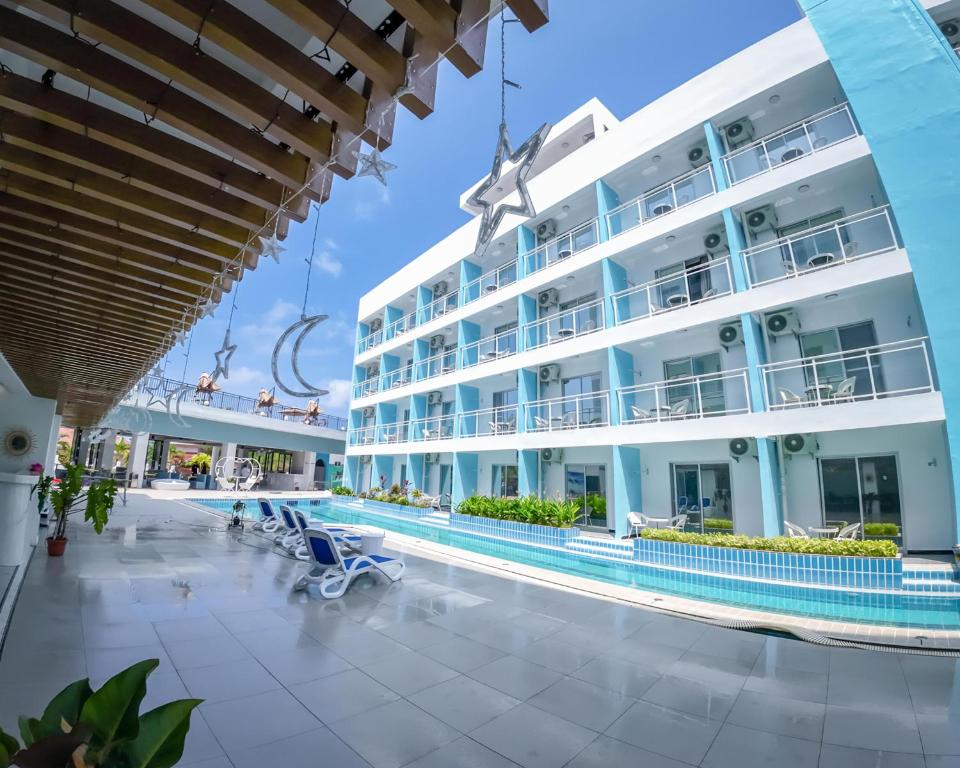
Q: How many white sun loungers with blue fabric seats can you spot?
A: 4